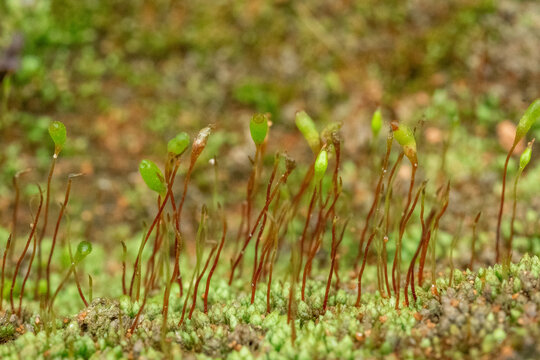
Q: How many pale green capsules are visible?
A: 11